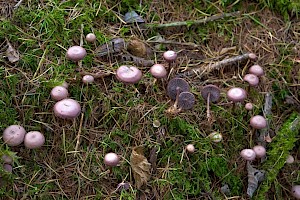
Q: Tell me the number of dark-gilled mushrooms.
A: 3